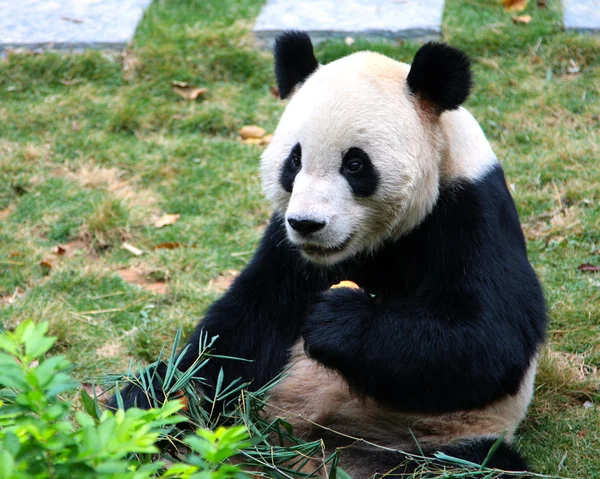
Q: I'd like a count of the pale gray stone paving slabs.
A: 3